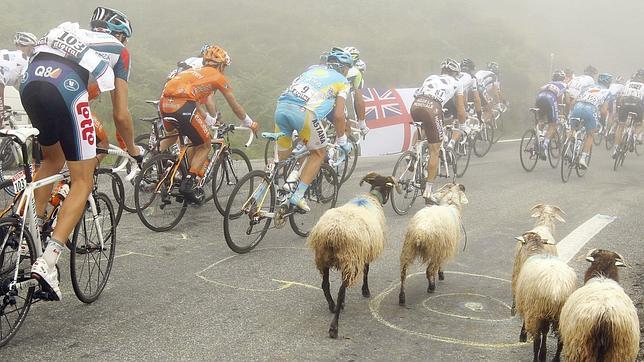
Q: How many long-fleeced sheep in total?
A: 5